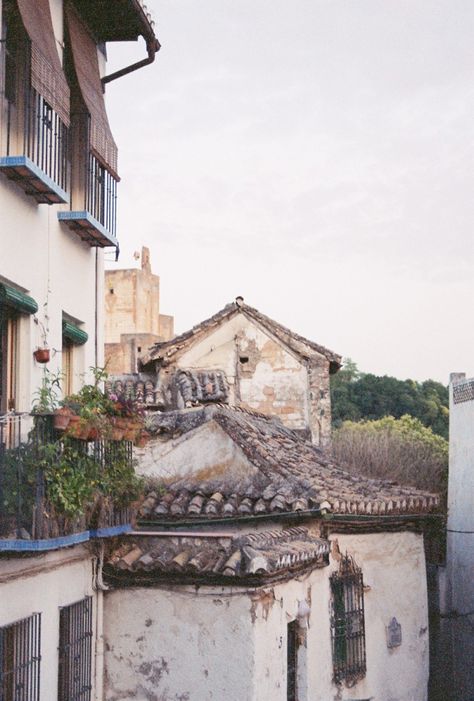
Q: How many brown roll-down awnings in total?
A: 2